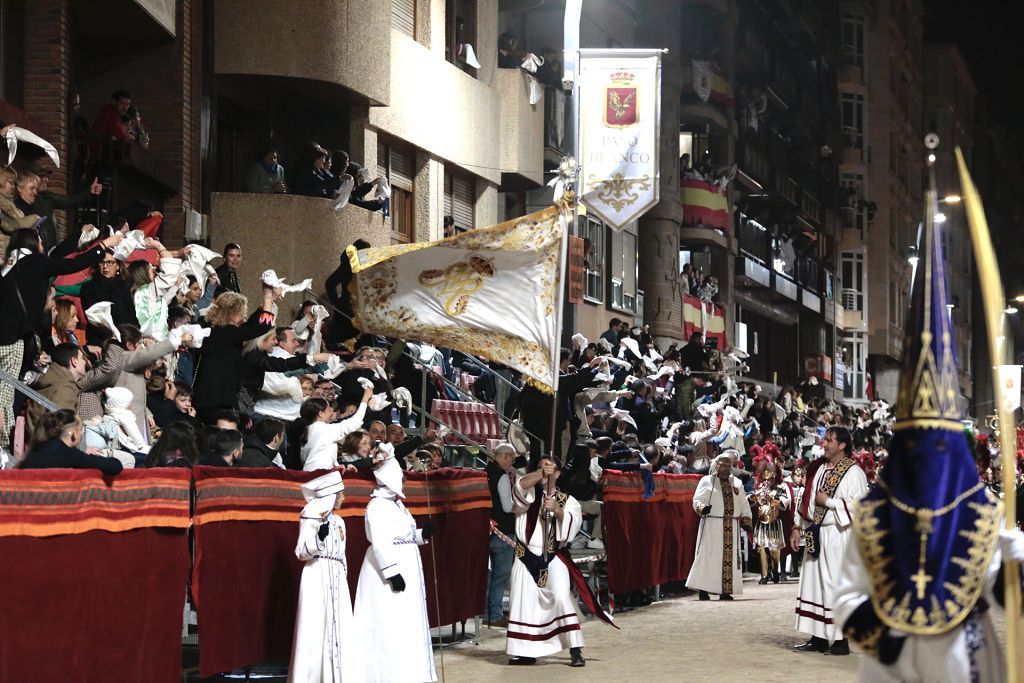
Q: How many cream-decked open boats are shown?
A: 0